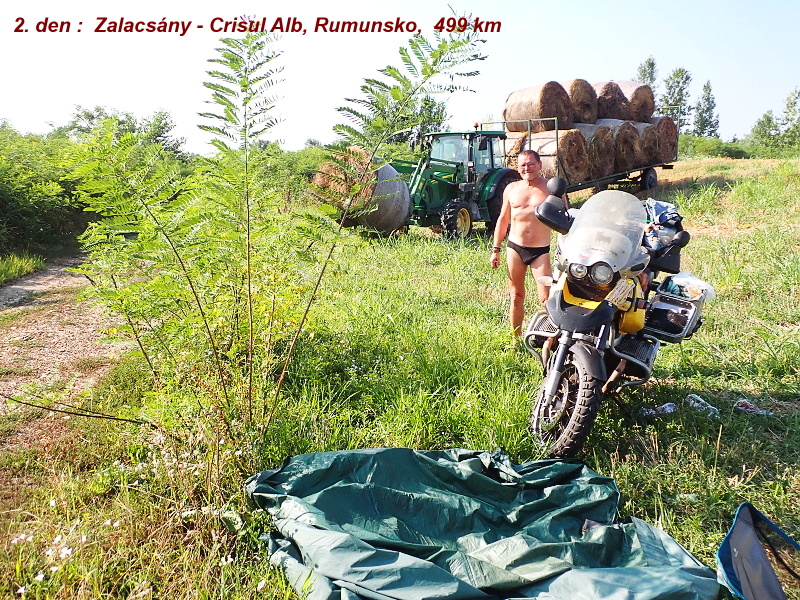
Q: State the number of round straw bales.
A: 11